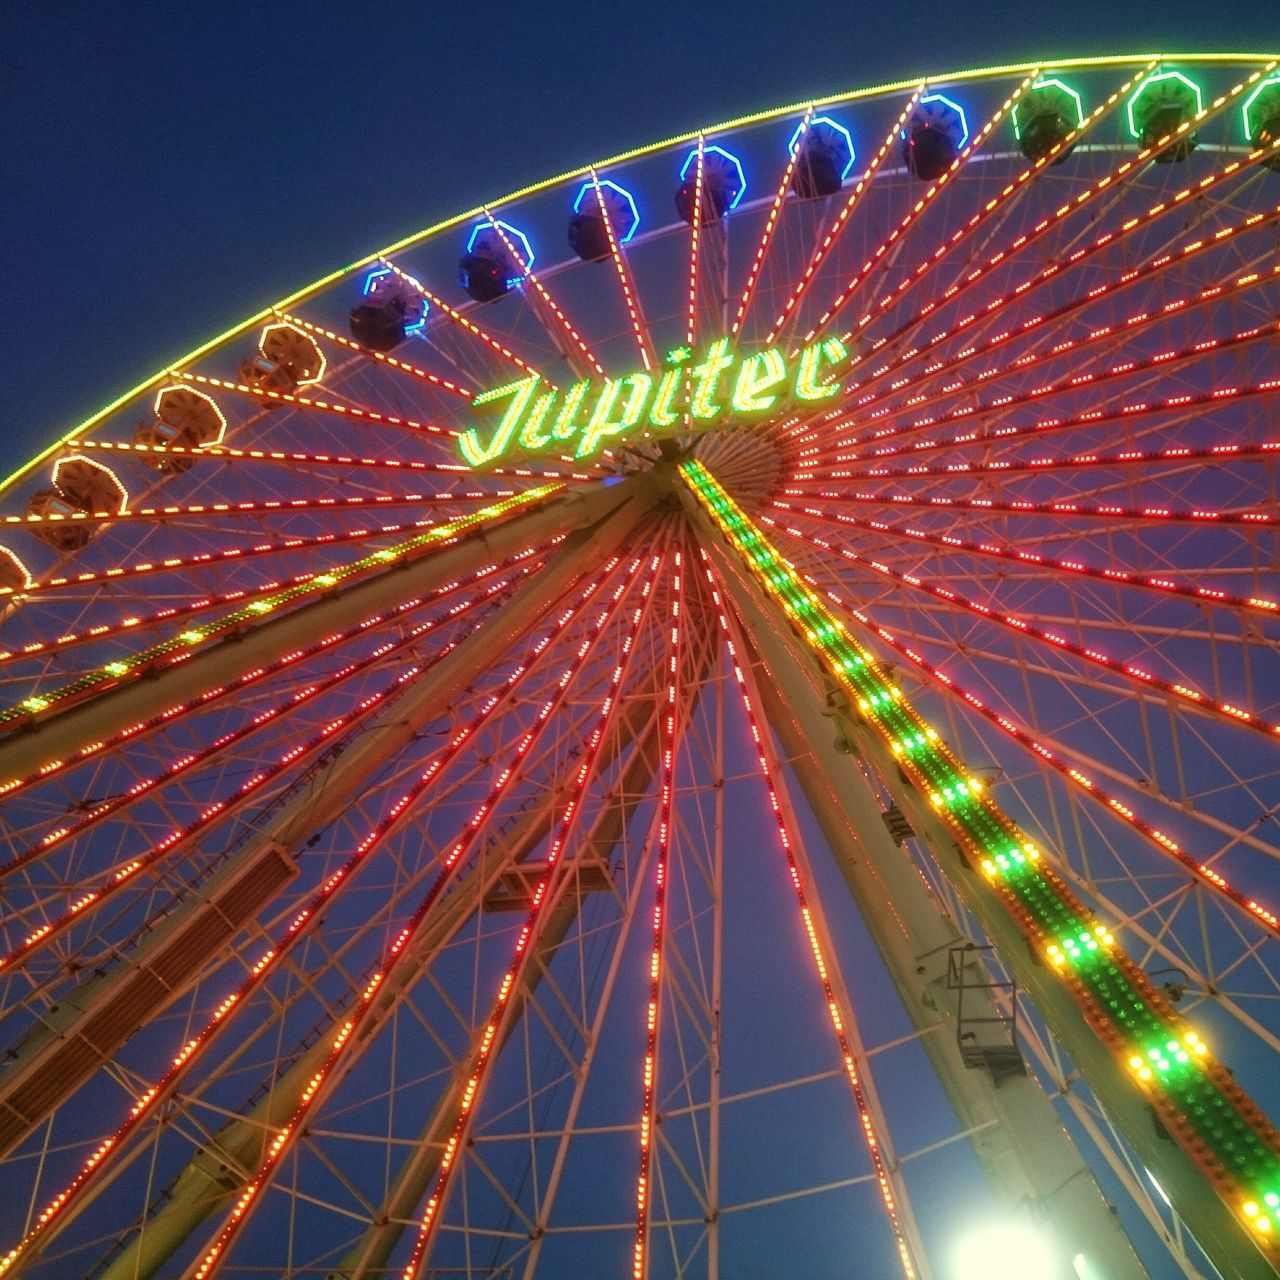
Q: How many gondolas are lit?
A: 13